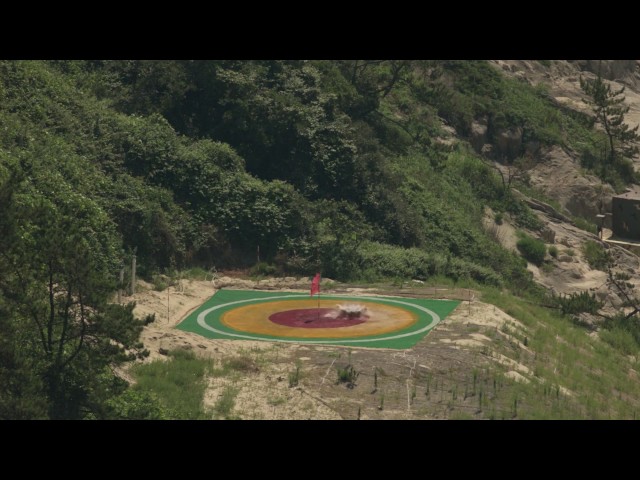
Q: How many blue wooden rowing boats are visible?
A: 0